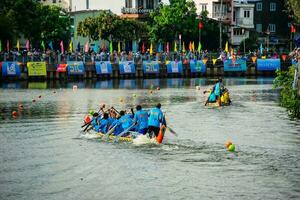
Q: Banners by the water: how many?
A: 11